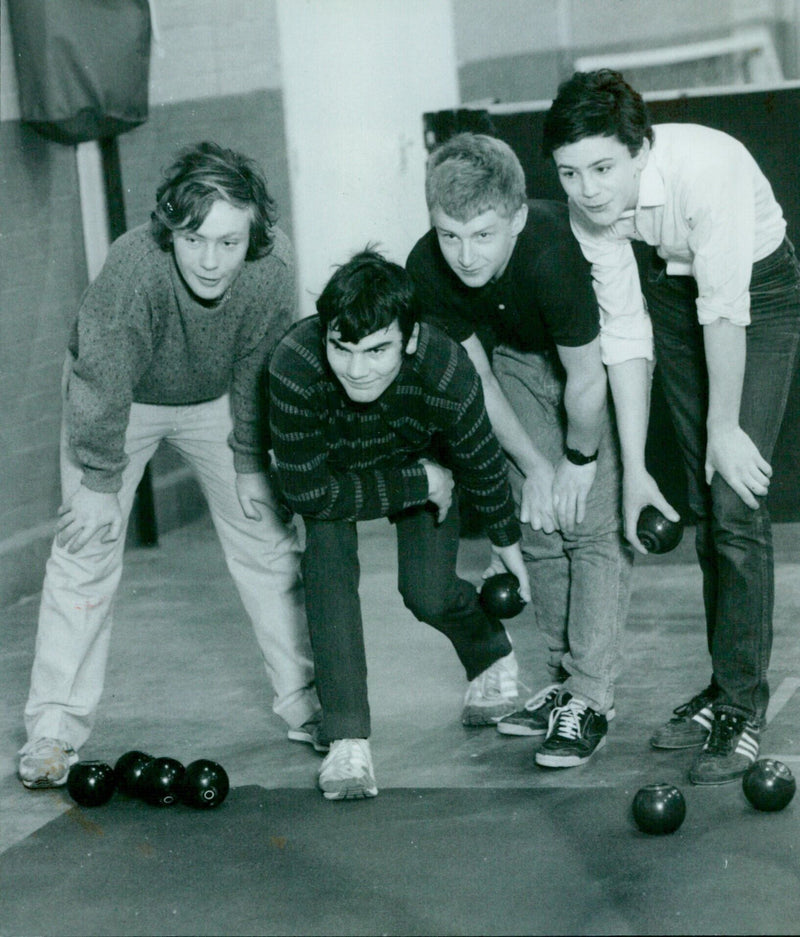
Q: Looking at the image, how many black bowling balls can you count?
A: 8